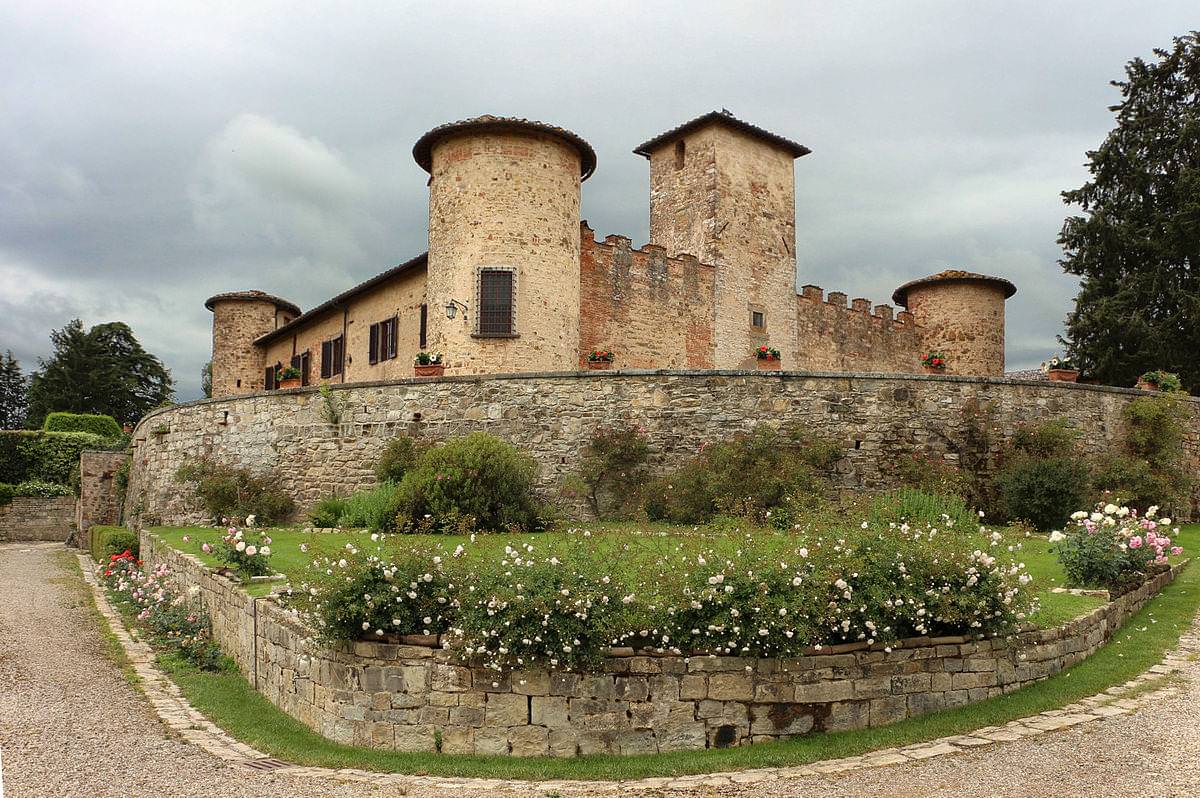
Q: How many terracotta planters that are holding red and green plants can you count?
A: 3